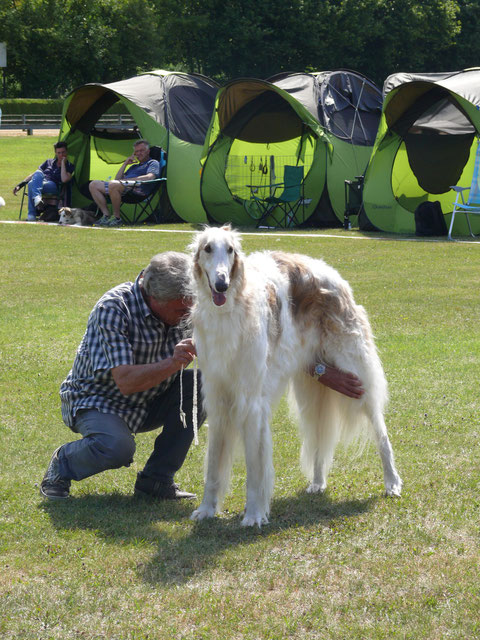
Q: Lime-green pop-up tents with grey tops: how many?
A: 3